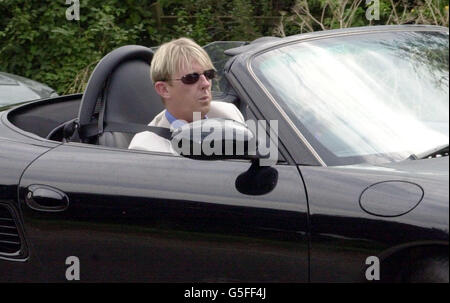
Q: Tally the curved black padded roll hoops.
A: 1